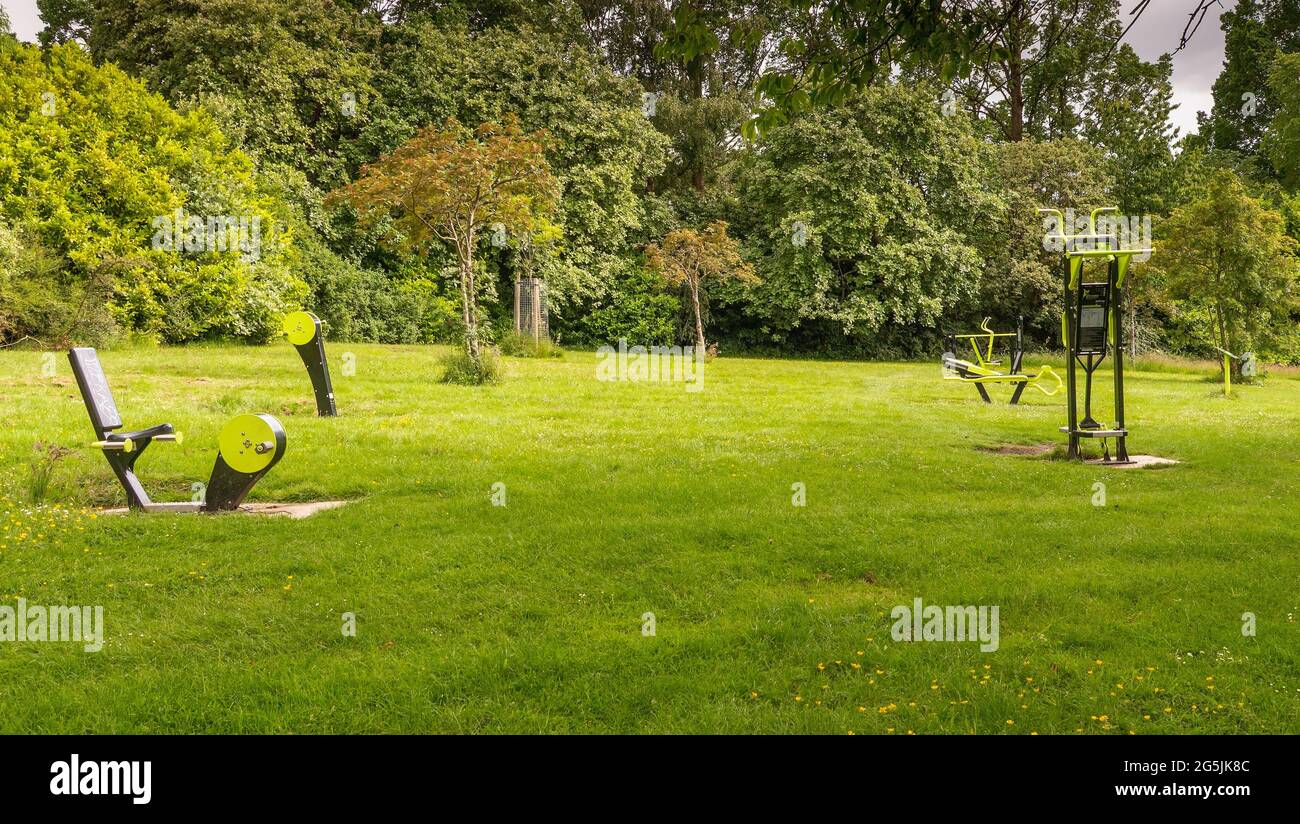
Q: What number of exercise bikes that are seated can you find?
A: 1